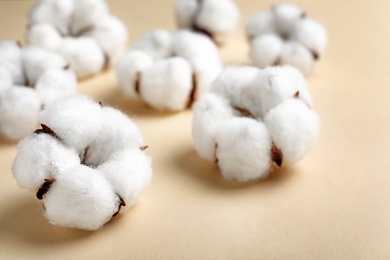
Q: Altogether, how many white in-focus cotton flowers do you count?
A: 2